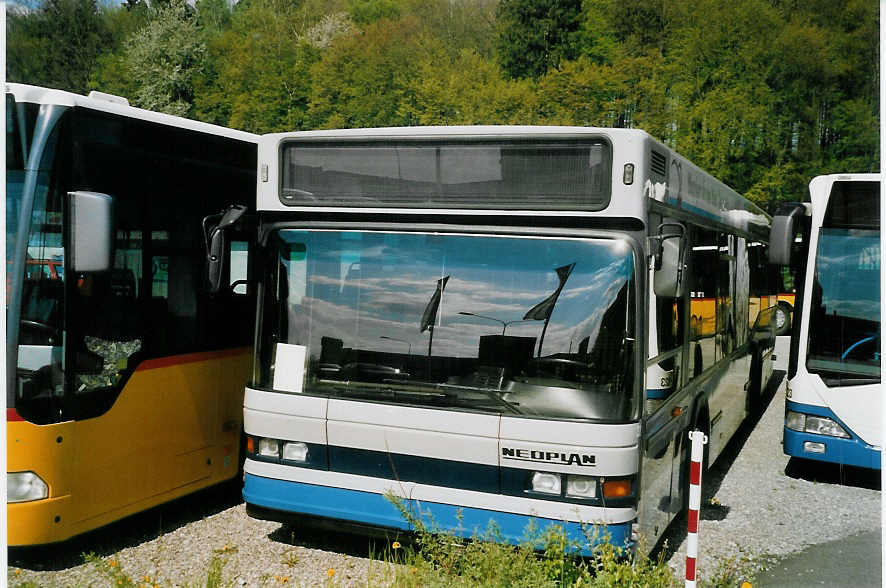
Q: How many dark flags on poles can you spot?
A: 2